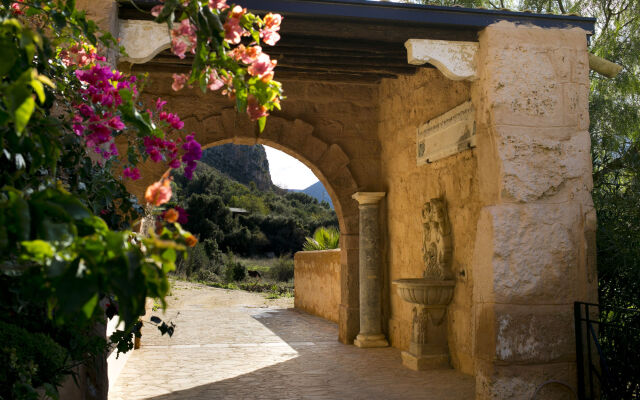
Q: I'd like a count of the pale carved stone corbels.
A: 2